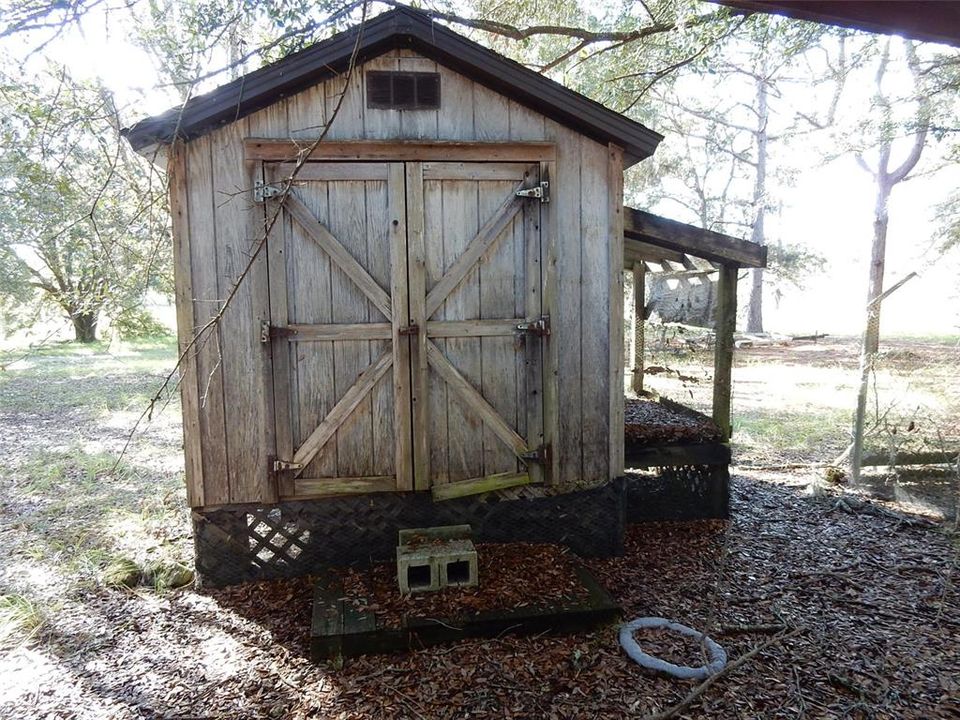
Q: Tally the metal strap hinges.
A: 6